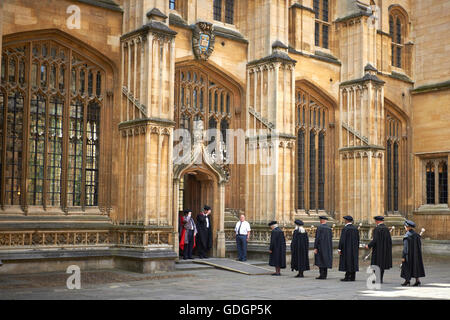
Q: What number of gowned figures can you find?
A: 8